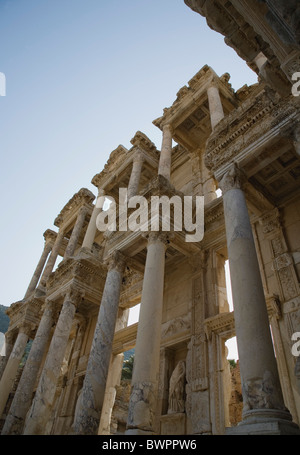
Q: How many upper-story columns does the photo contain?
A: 7